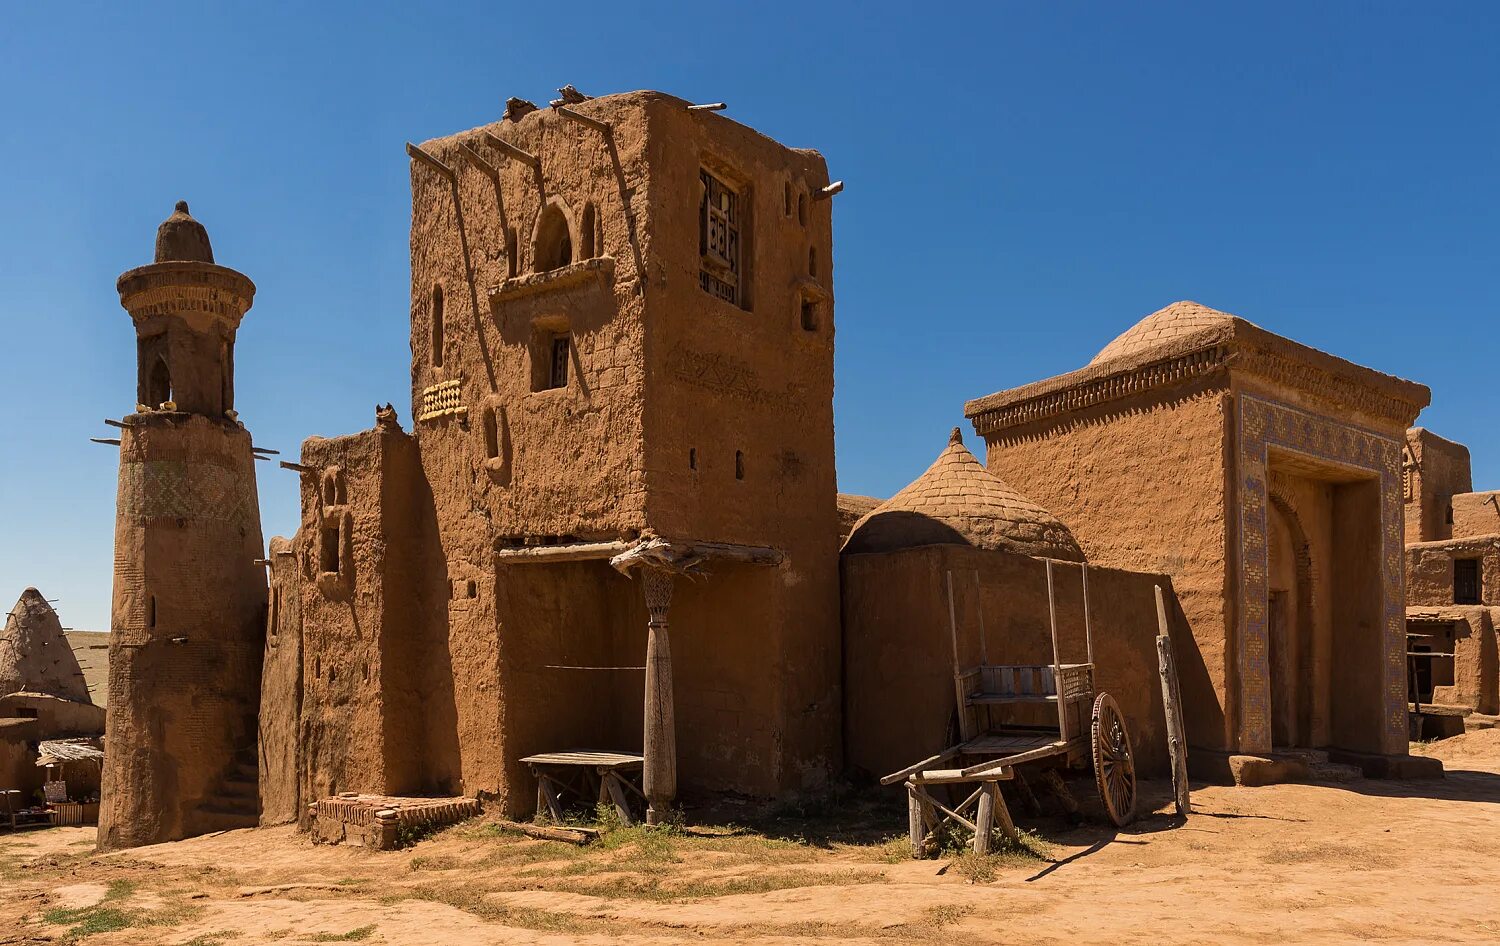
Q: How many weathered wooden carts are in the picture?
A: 1